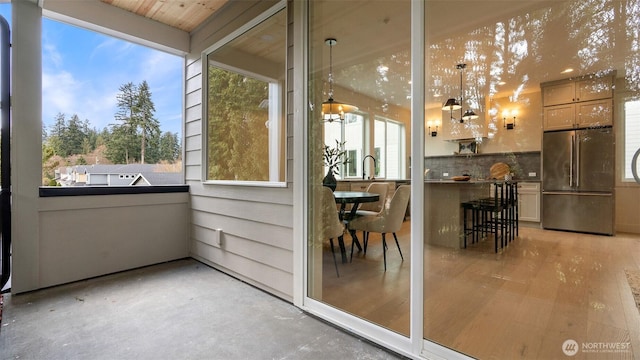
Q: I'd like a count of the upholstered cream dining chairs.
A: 3